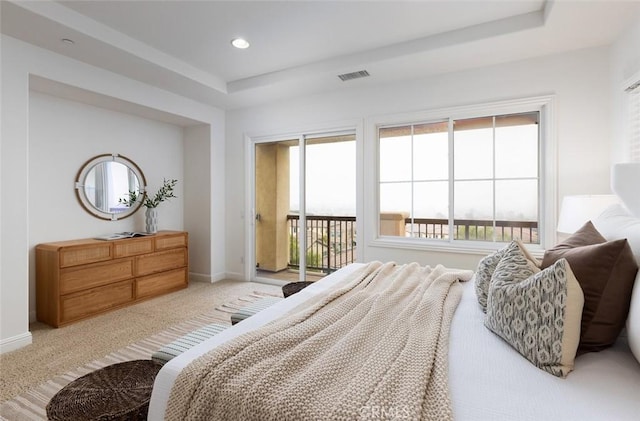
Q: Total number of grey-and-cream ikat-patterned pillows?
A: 2